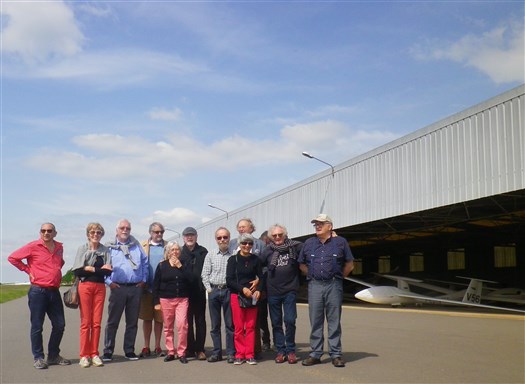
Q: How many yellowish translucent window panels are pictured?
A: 5